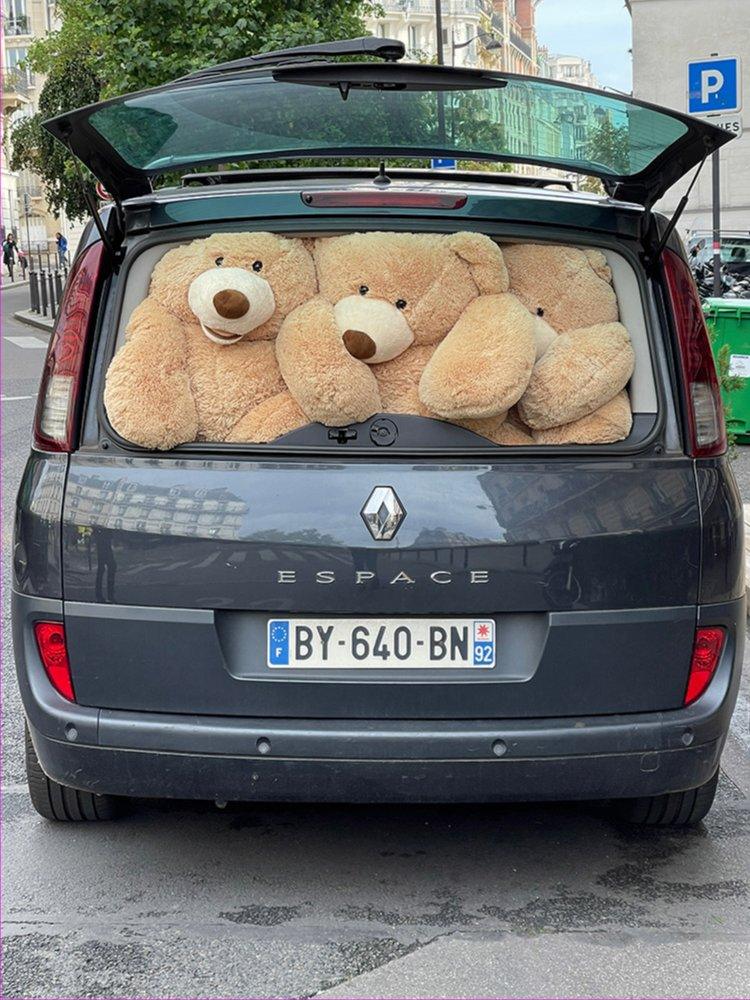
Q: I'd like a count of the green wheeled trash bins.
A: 1